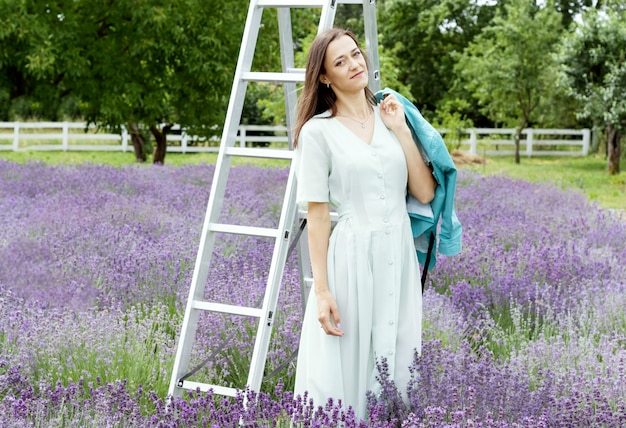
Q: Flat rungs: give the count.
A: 6